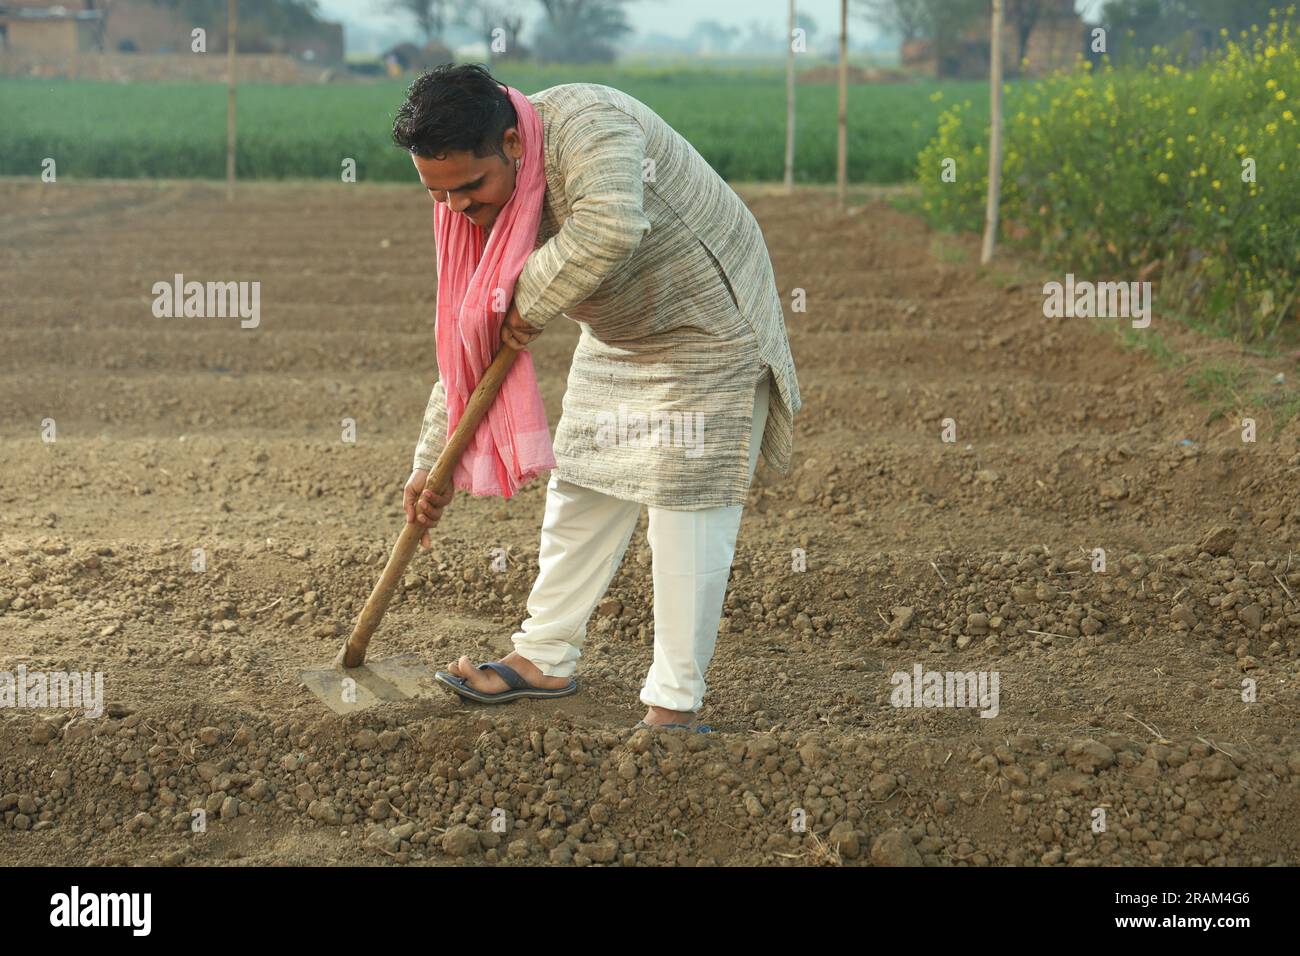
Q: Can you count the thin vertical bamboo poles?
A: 4